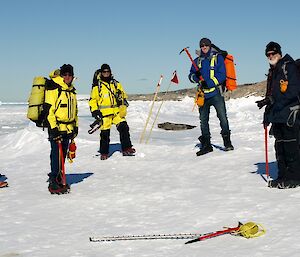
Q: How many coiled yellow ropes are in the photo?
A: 1